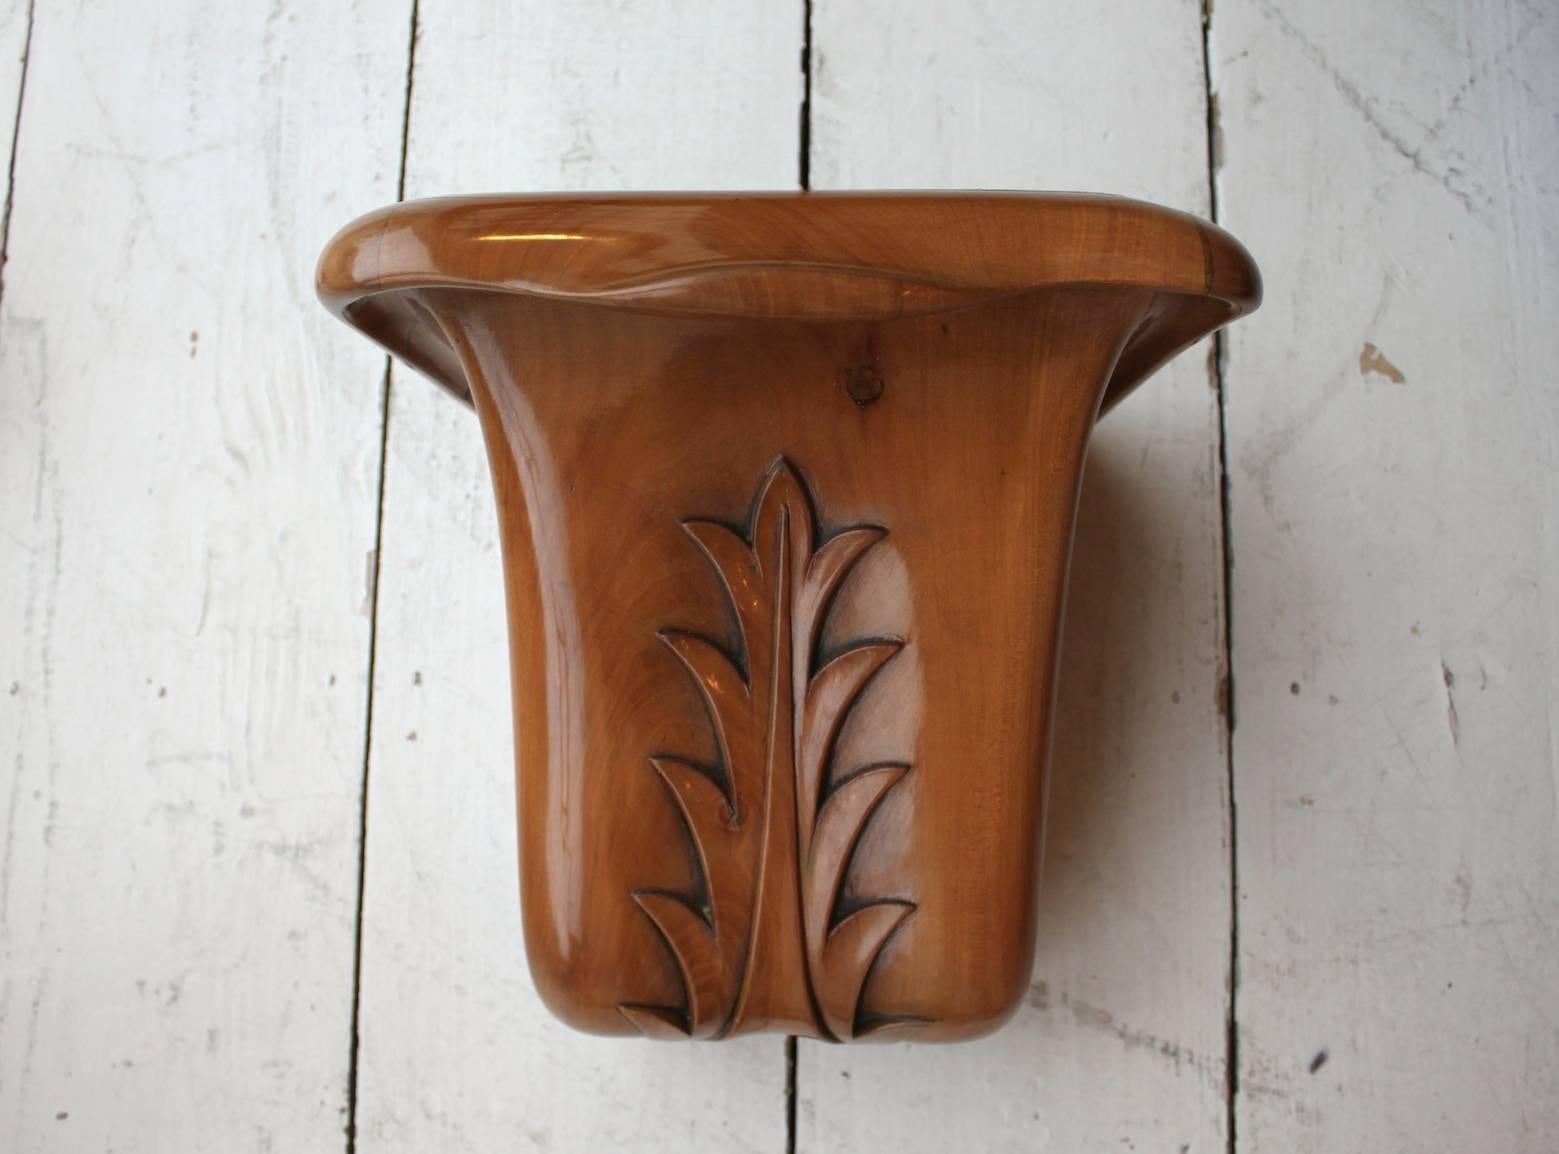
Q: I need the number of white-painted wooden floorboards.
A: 5